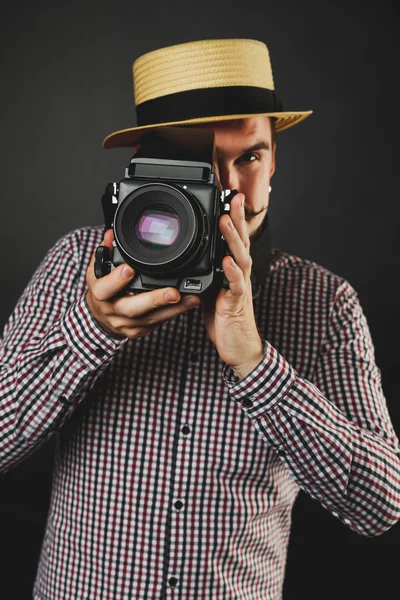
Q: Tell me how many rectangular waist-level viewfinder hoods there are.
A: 1